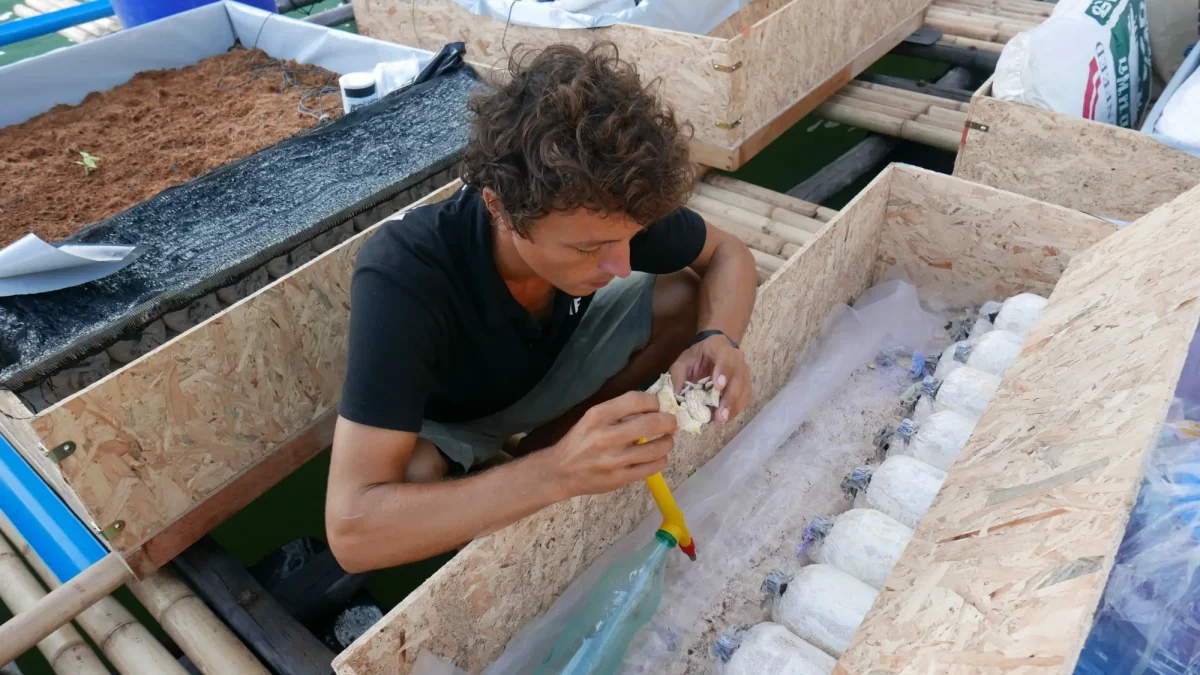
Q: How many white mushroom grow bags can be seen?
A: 8